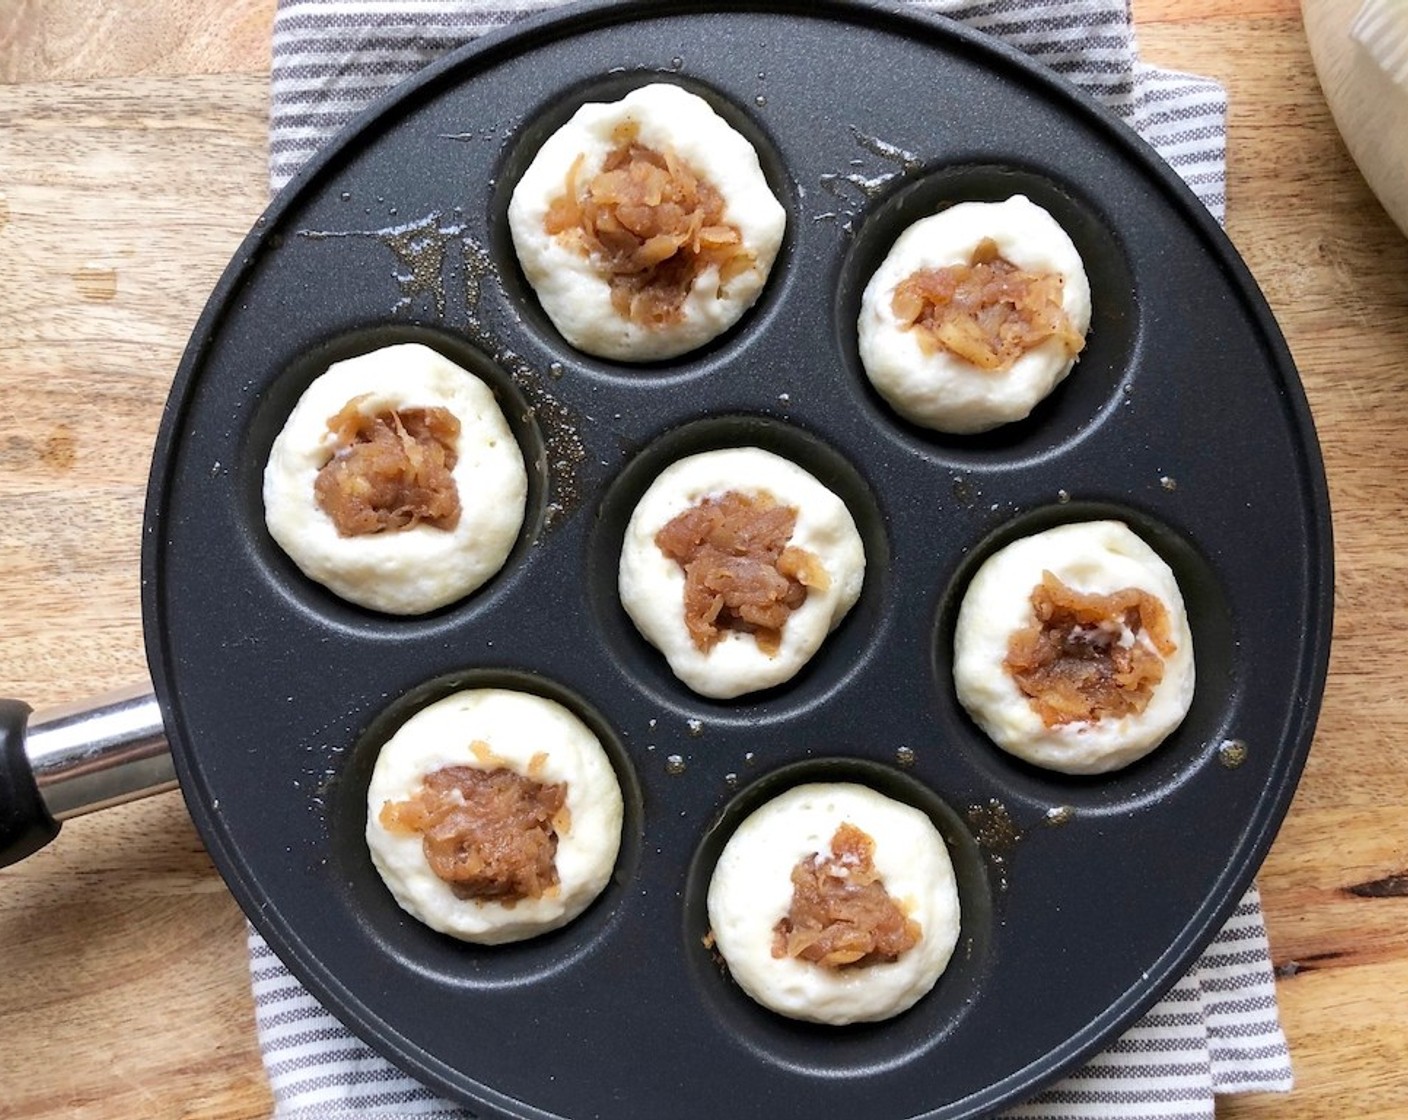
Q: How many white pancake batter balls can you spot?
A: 7